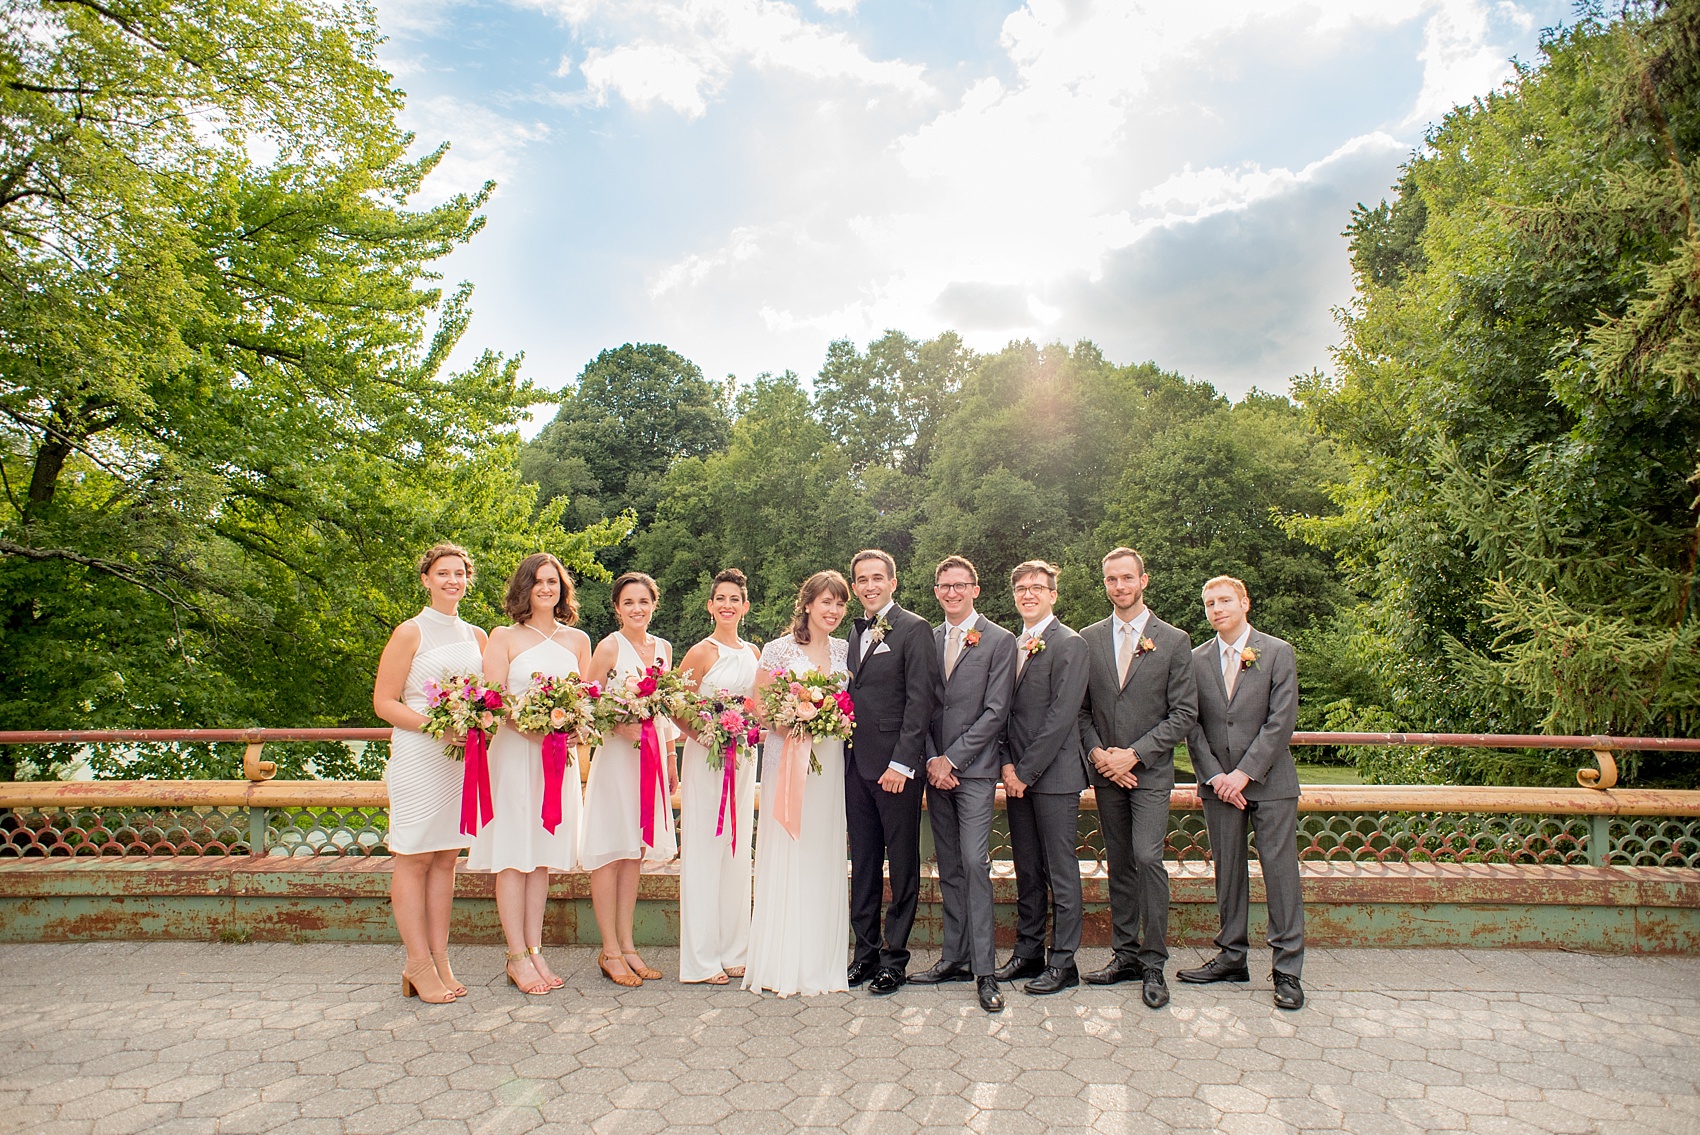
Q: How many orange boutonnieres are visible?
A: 4